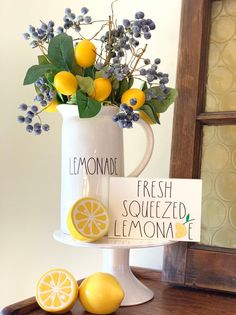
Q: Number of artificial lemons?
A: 9